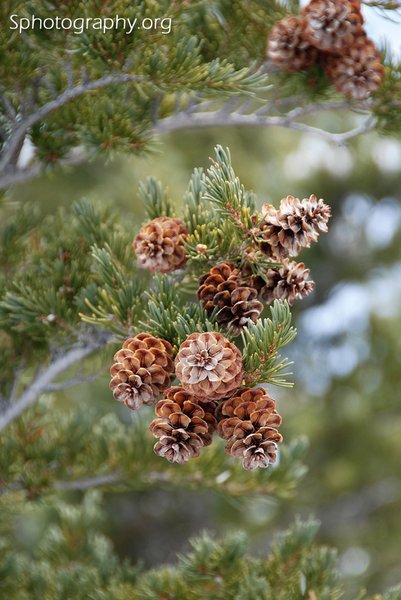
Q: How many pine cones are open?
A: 11